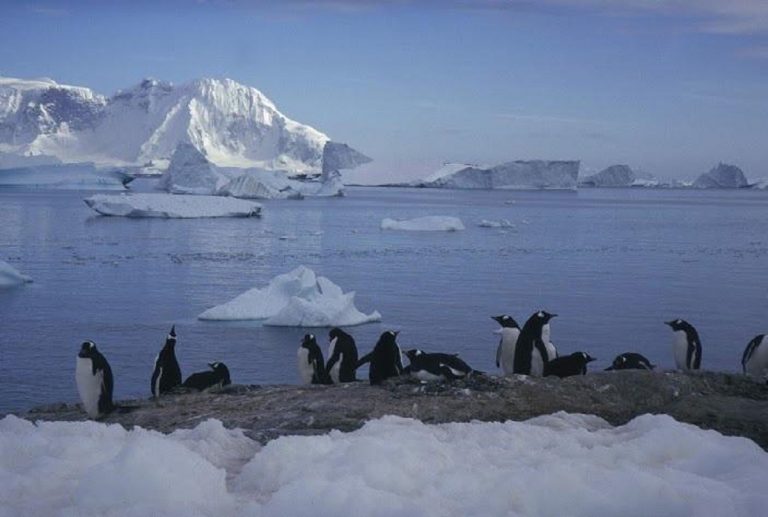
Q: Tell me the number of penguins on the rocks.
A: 13